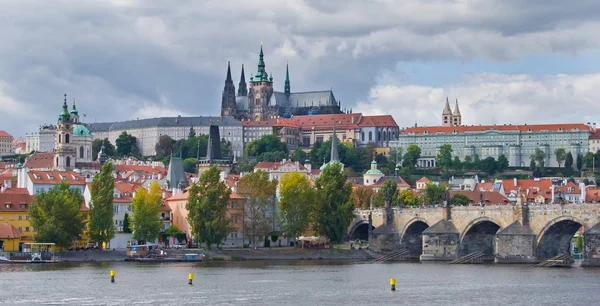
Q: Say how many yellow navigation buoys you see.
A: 3